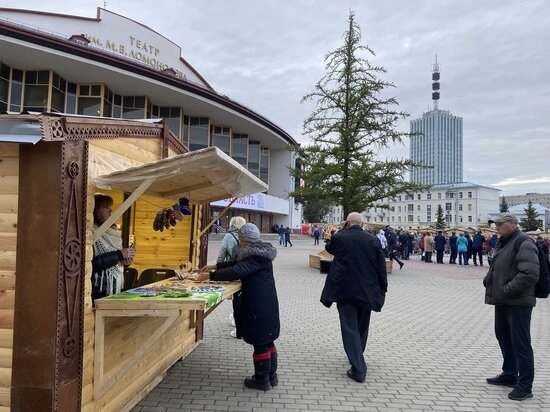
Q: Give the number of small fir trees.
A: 3